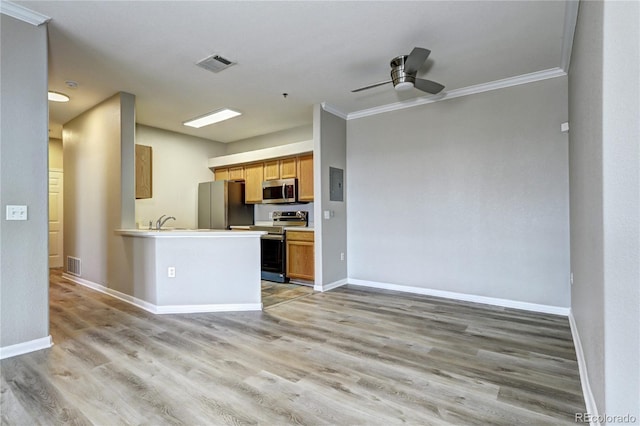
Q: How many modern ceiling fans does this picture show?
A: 1